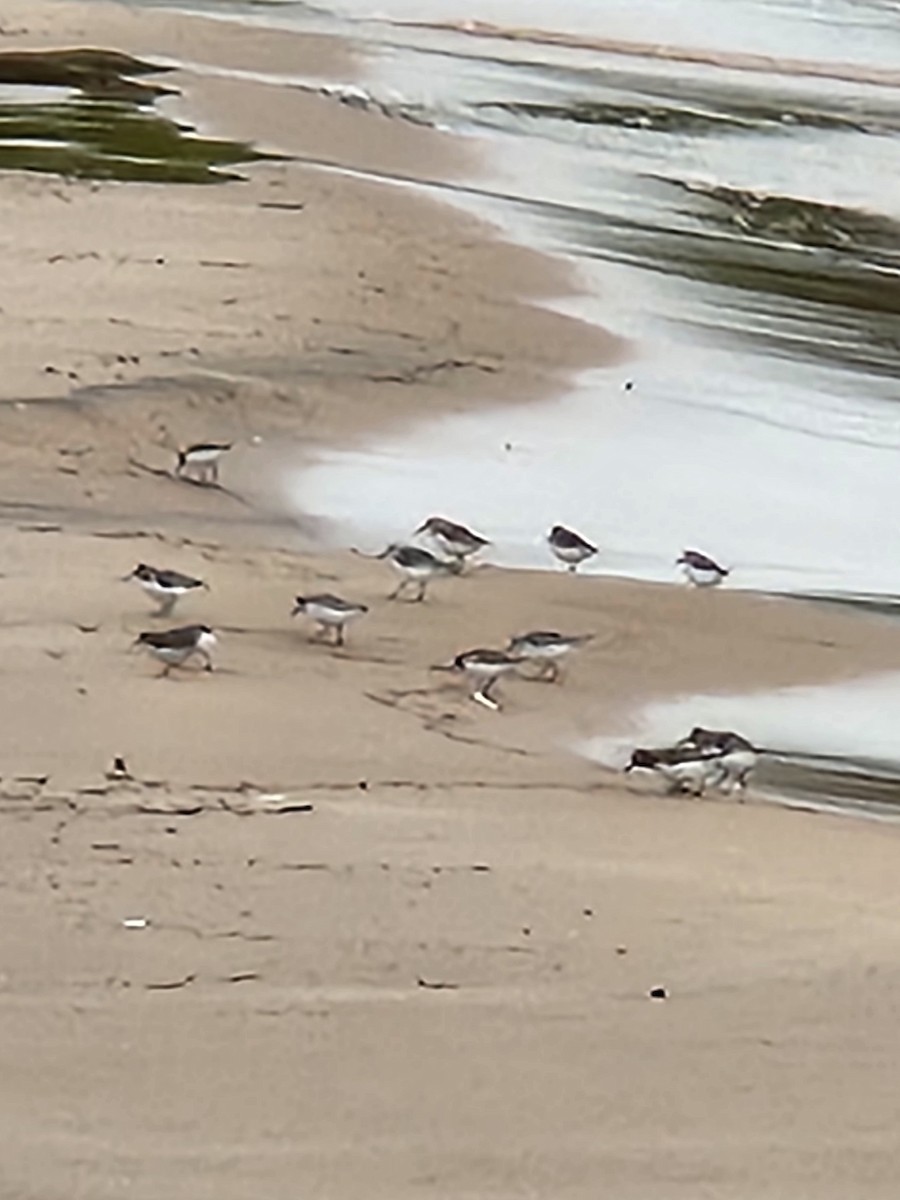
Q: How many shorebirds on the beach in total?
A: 12